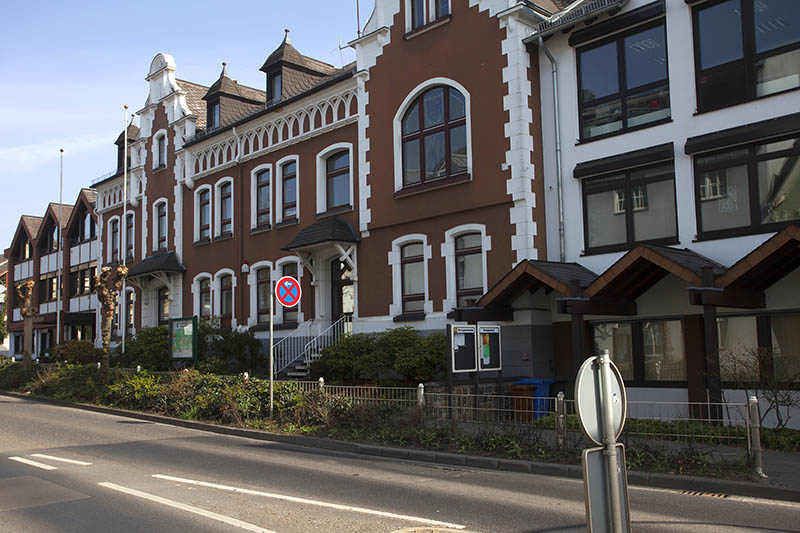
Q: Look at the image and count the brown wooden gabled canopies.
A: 3